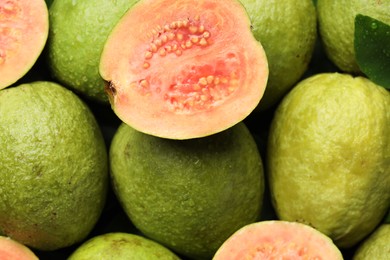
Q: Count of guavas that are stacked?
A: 12